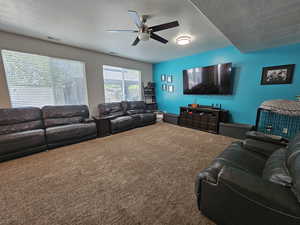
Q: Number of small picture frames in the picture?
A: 4